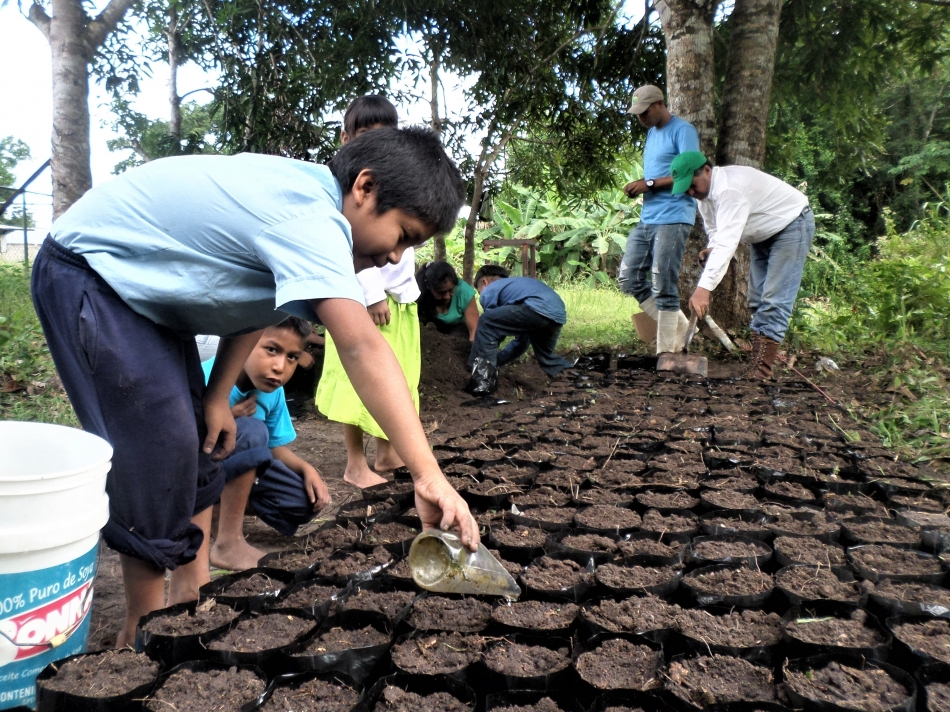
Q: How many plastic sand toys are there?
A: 0